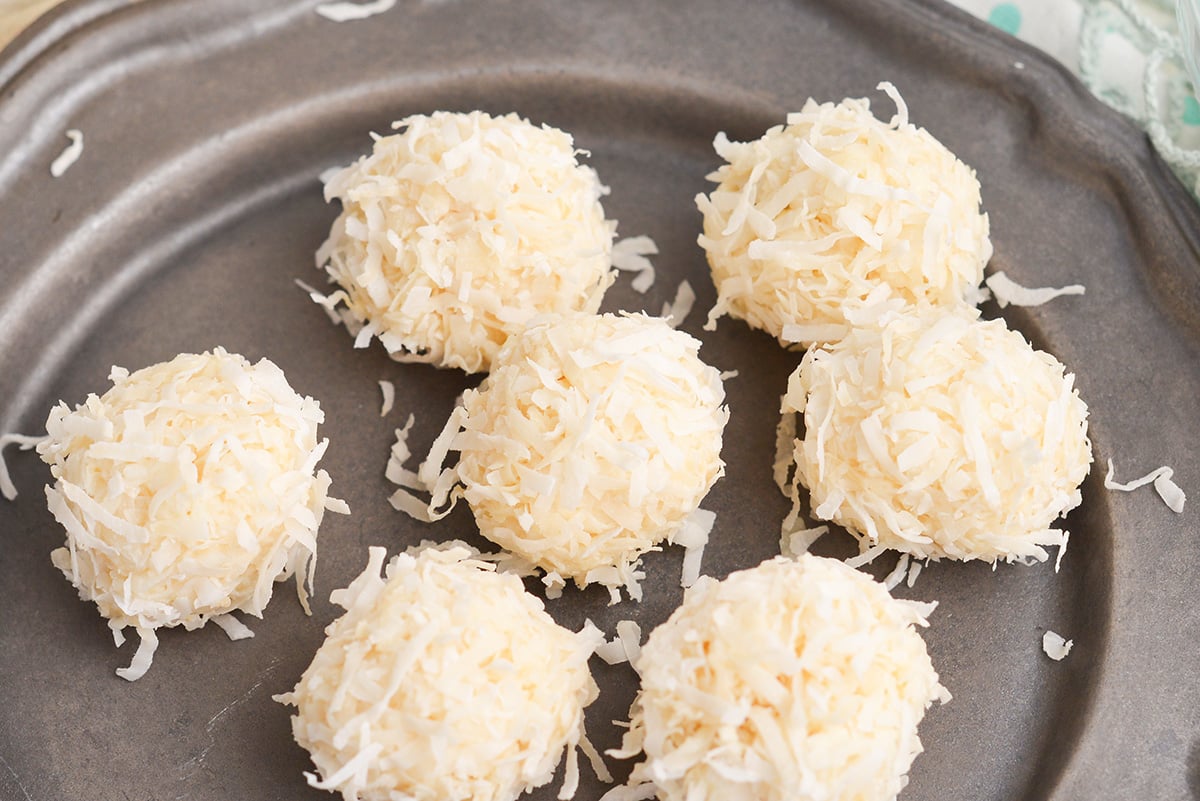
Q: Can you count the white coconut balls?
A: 7